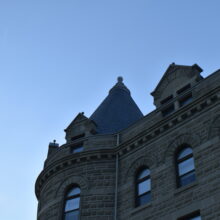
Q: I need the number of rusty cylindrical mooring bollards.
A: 0